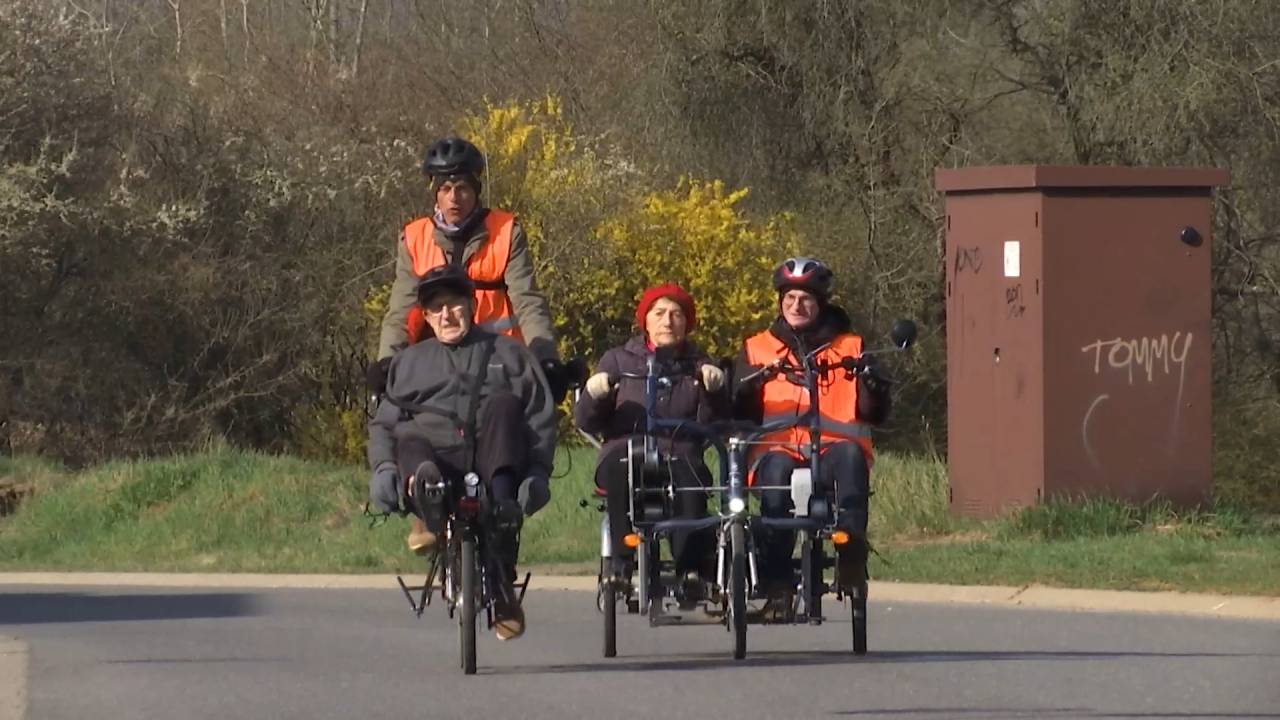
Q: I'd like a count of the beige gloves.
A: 2